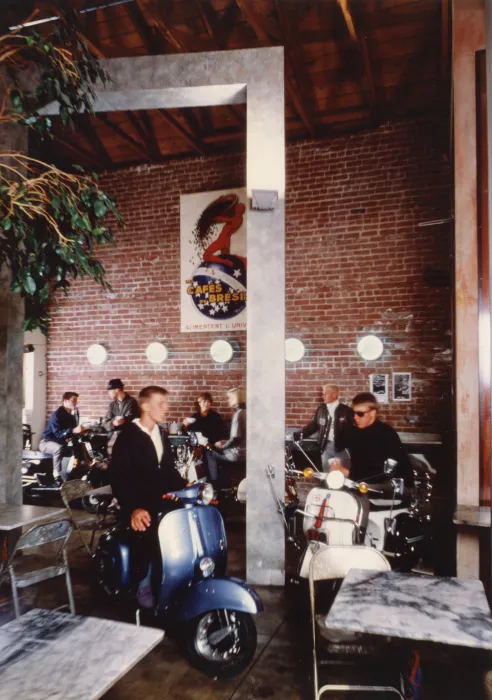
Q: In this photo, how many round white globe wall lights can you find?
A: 5